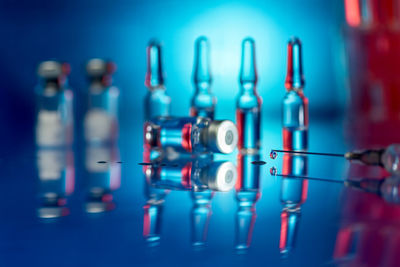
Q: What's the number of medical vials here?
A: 7